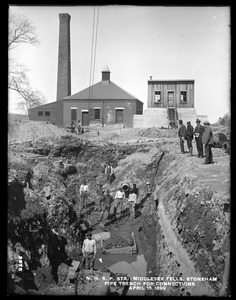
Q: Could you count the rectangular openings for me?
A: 9